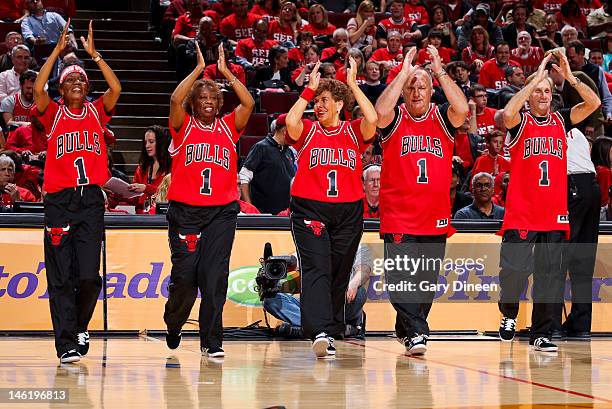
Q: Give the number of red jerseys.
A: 5